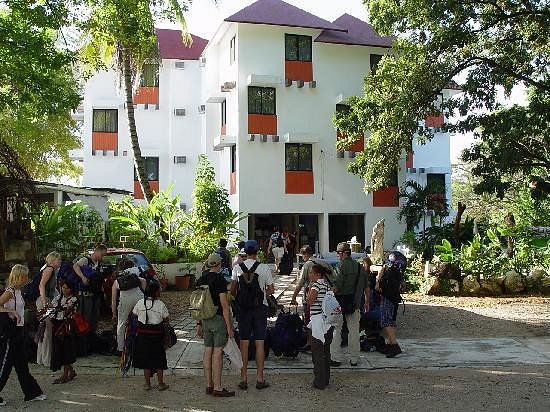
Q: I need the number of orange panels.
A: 13